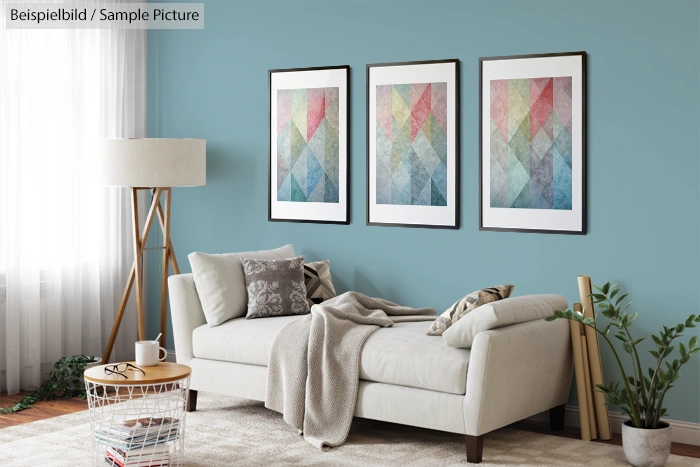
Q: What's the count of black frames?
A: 3